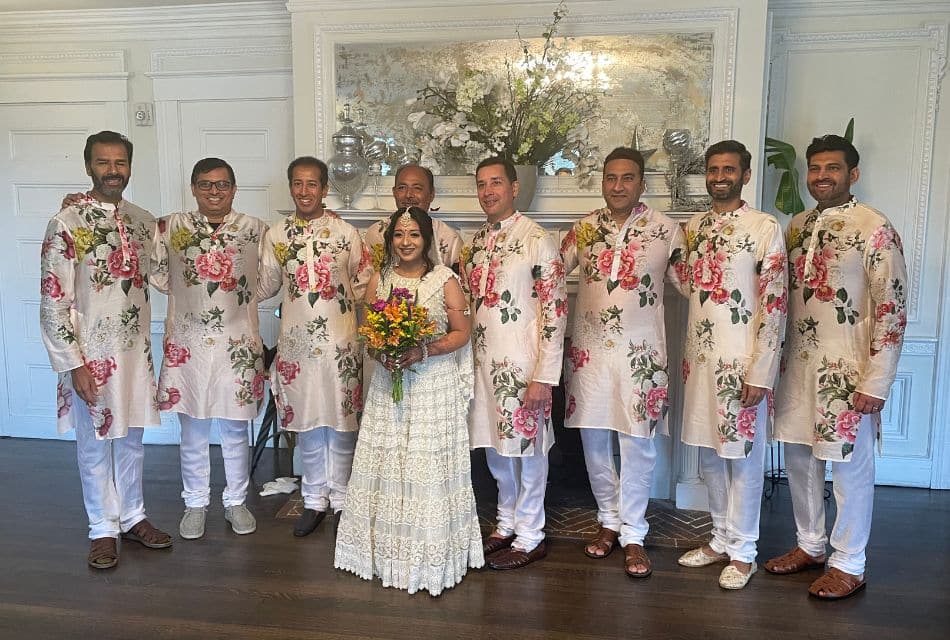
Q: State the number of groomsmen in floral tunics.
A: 8